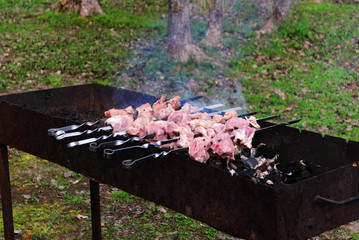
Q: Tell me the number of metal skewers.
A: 6